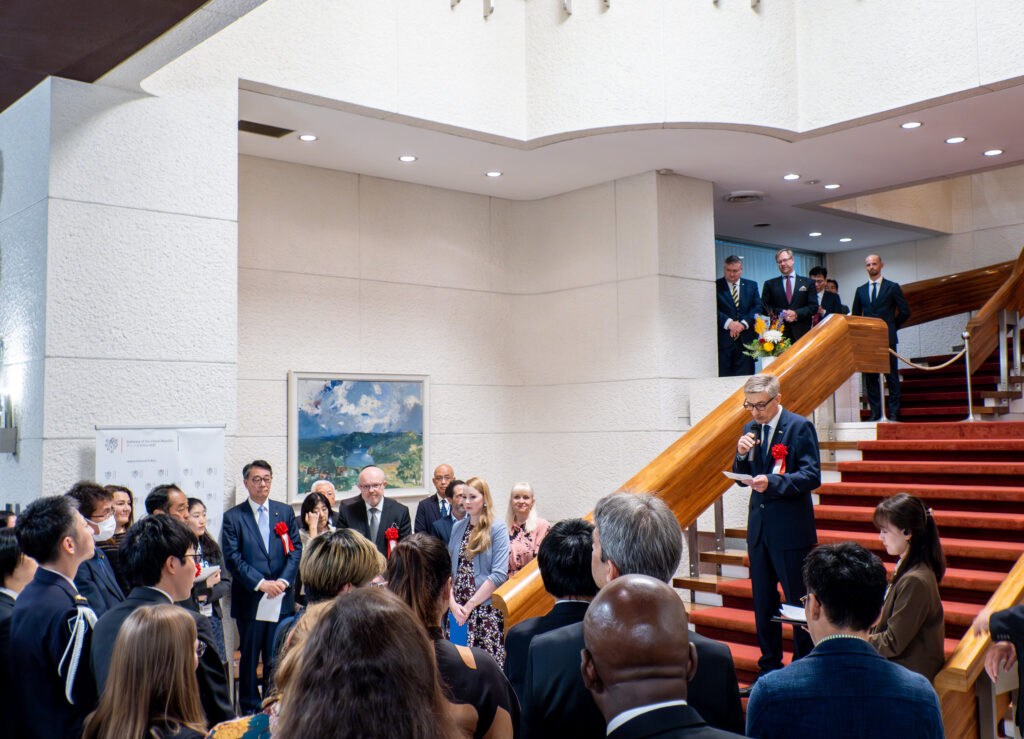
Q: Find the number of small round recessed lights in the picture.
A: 10